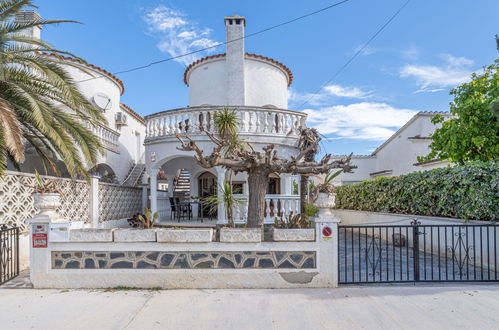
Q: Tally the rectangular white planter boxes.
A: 5